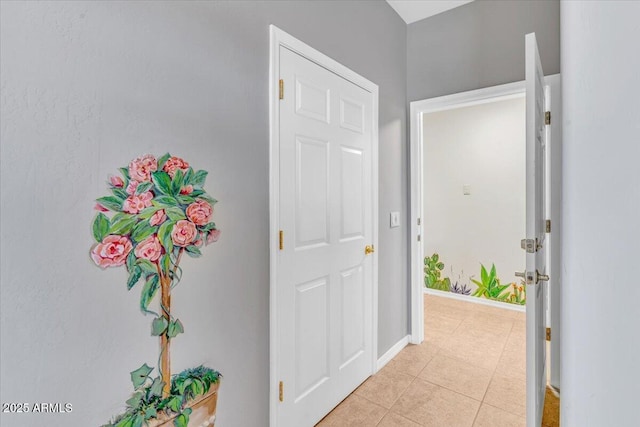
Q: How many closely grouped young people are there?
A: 0